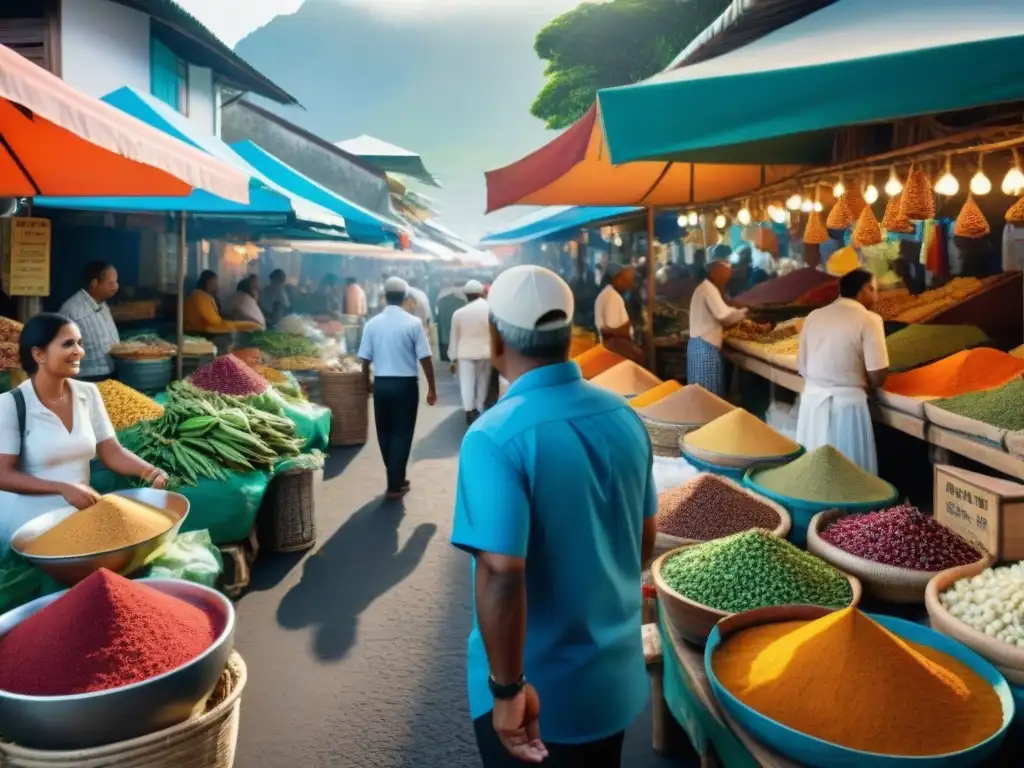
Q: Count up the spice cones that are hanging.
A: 7